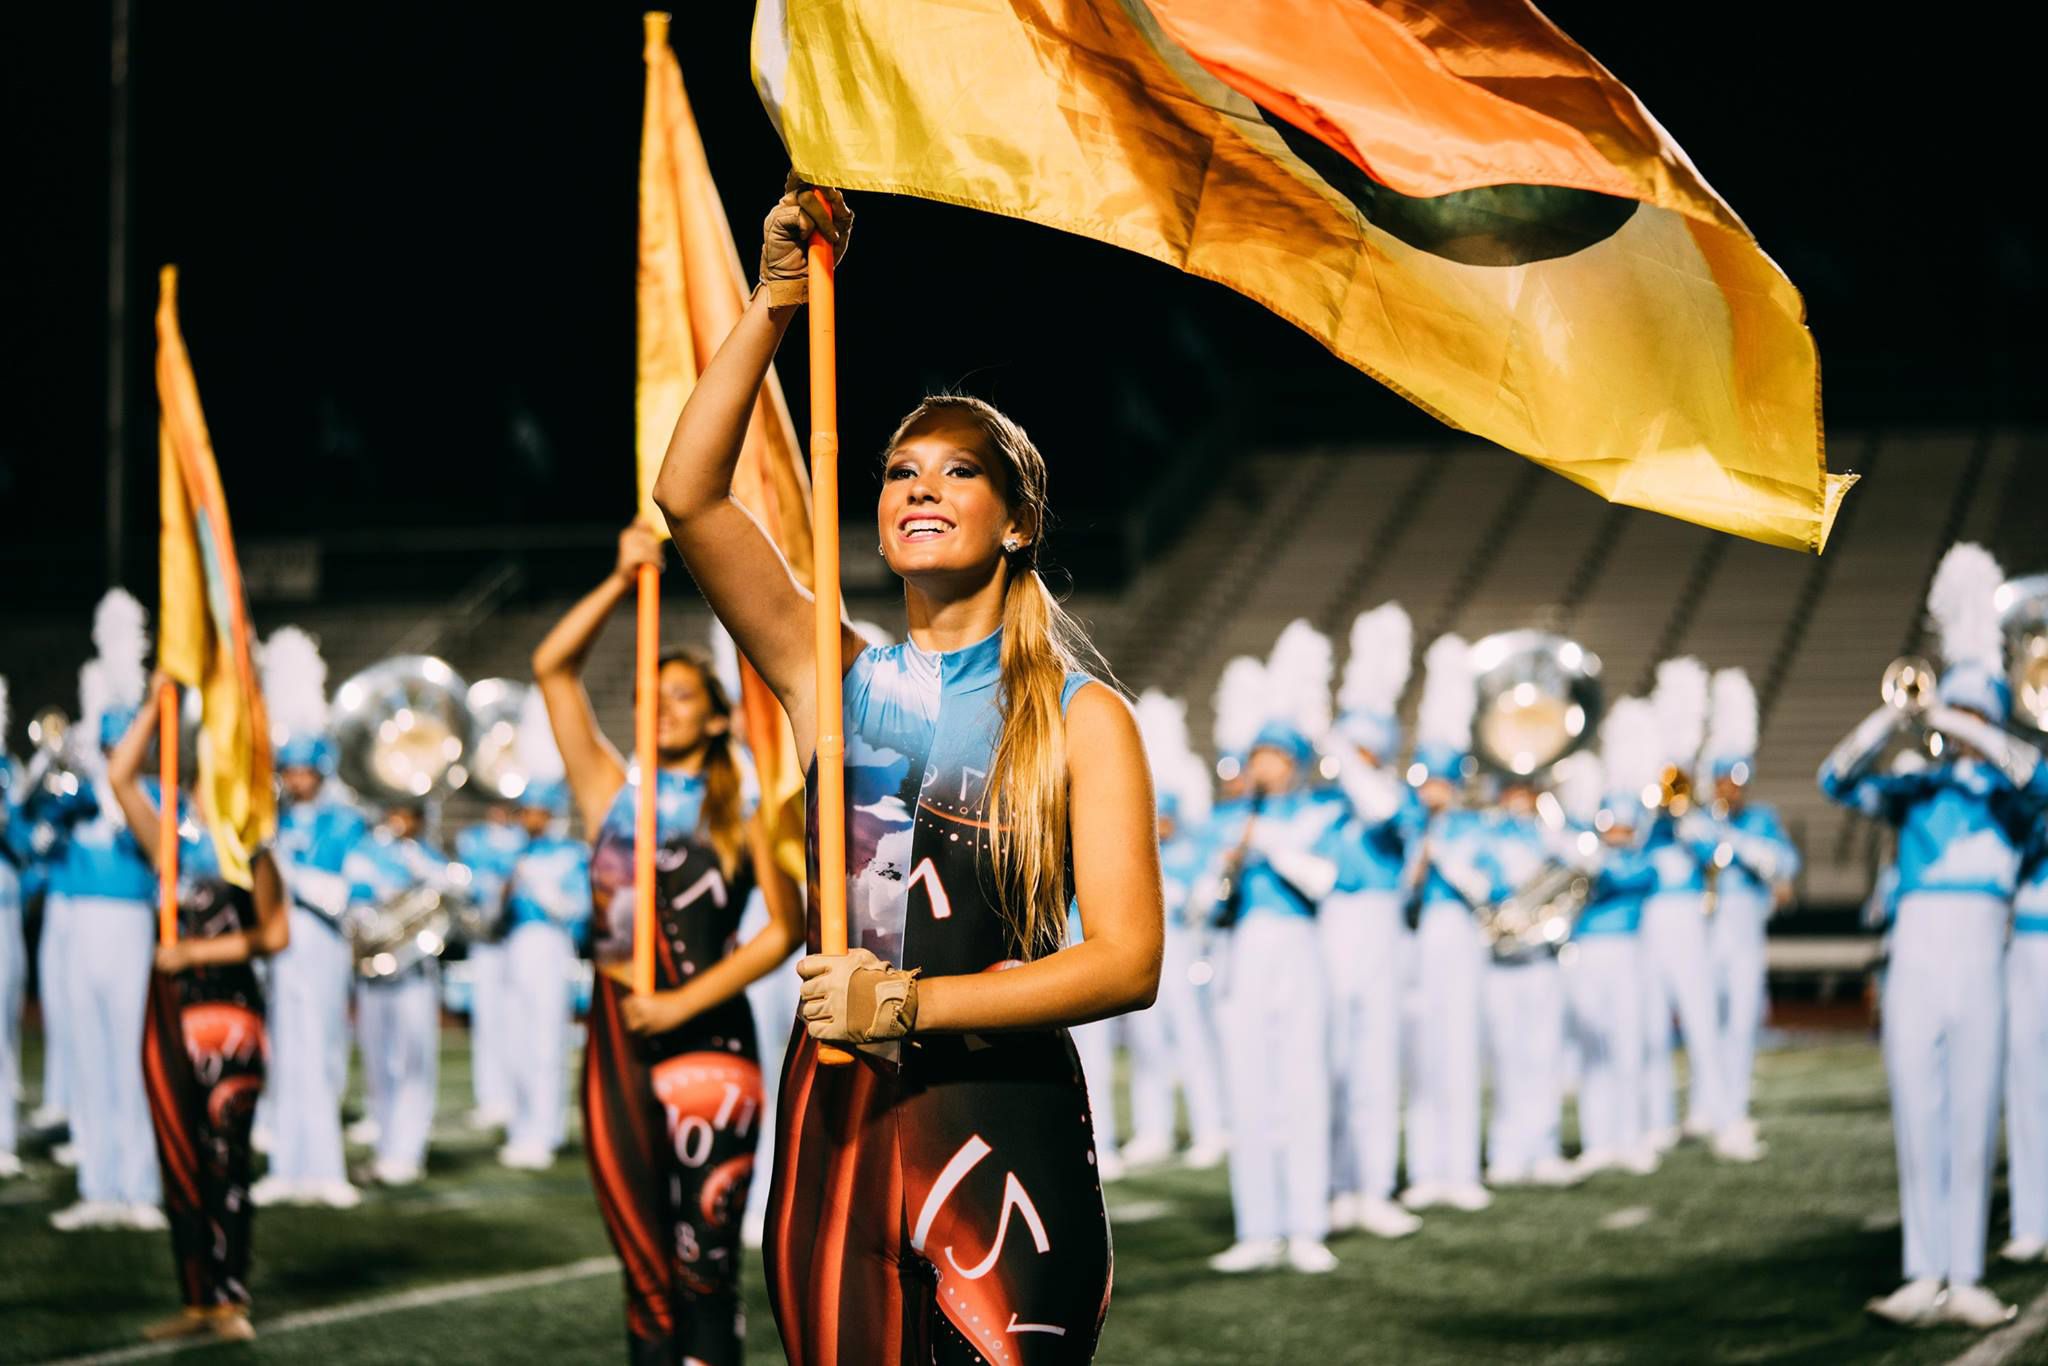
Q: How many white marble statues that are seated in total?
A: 0